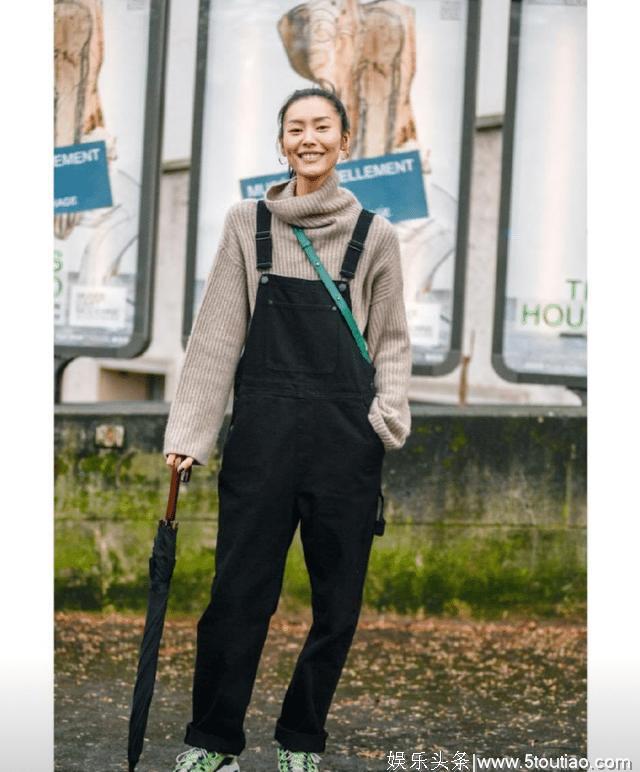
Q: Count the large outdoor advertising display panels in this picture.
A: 3